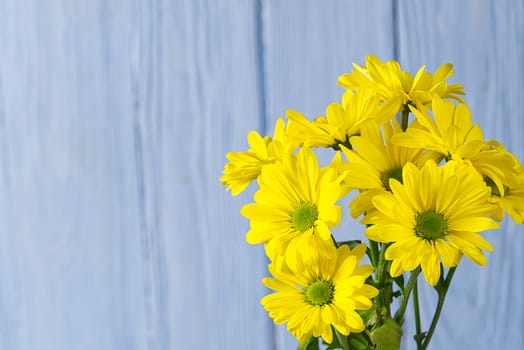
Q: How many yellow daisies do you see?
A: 9